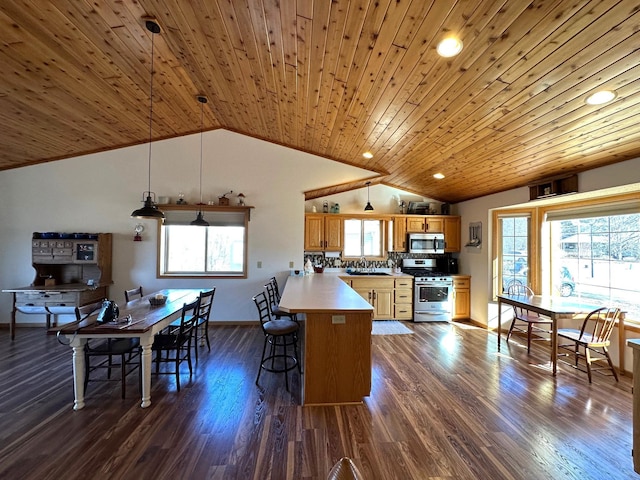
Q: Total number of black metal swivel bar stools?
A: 3